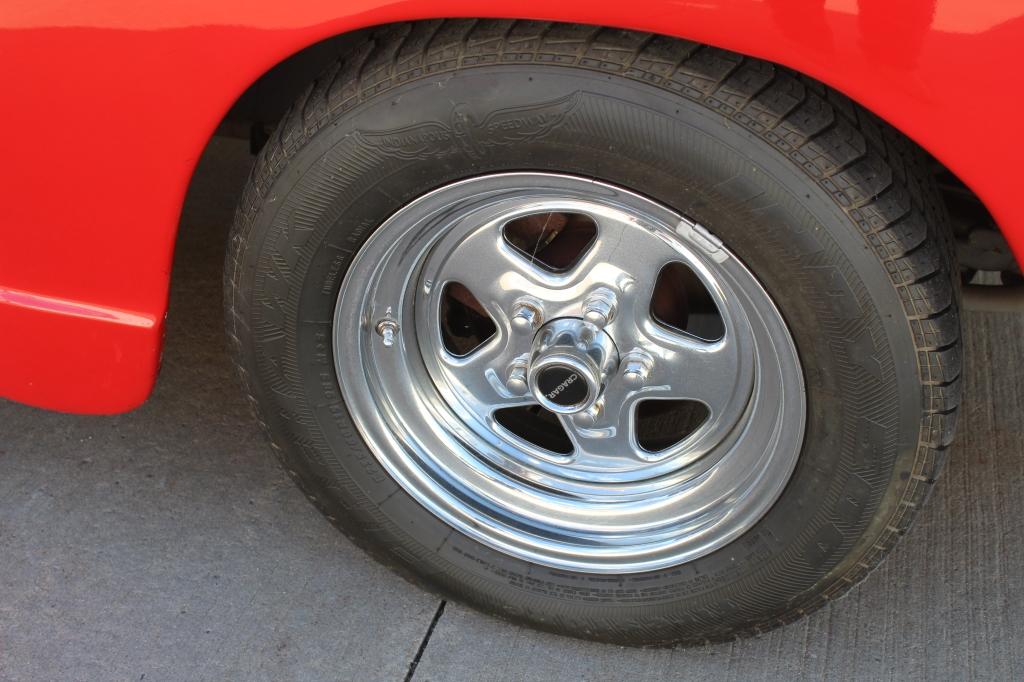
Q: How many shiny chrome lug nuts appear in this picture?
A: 5